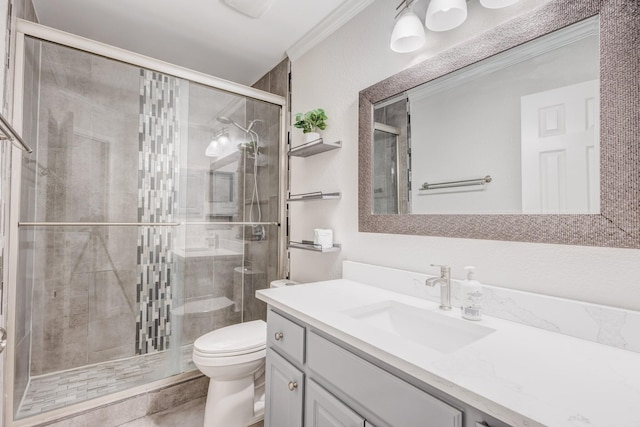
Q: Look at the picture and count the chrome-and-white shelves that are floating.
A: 3